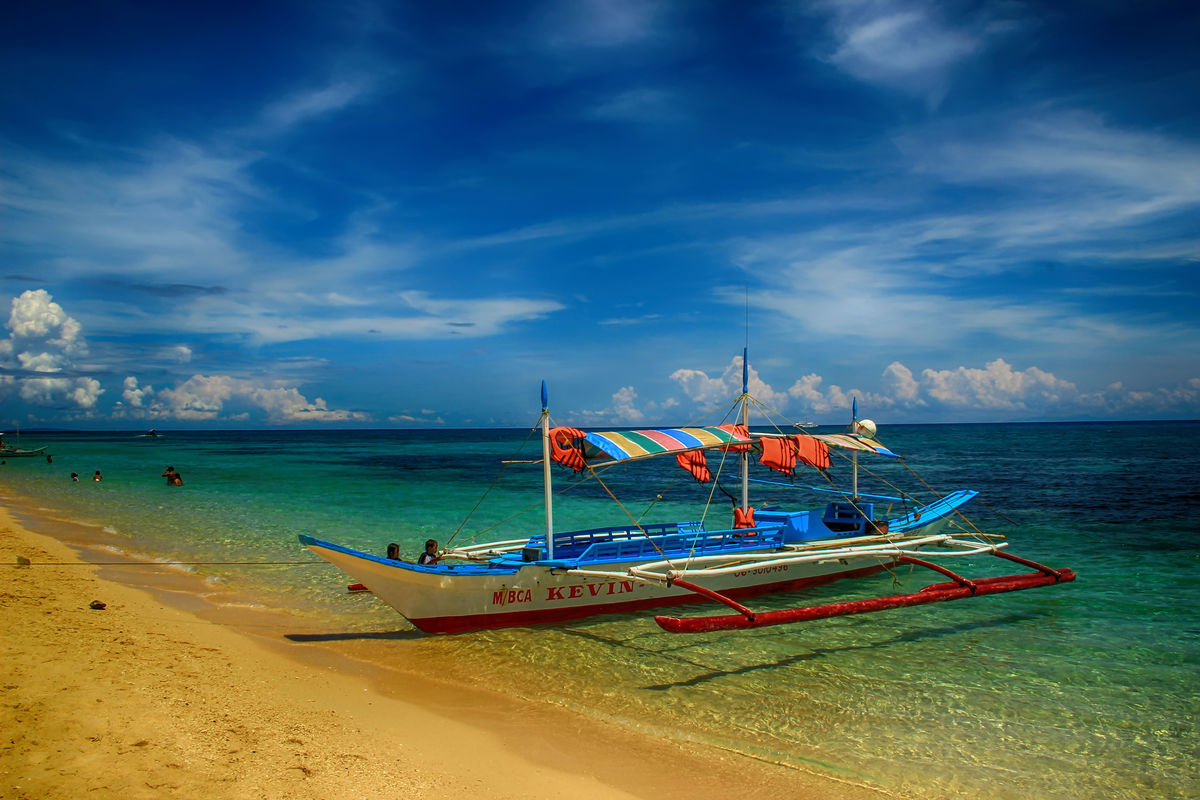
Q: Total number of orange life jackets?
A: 6